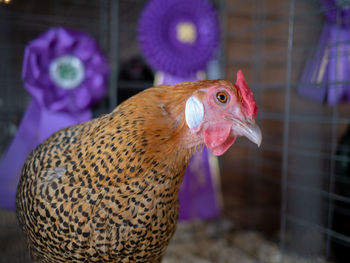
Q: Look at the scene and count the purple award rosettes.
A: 3